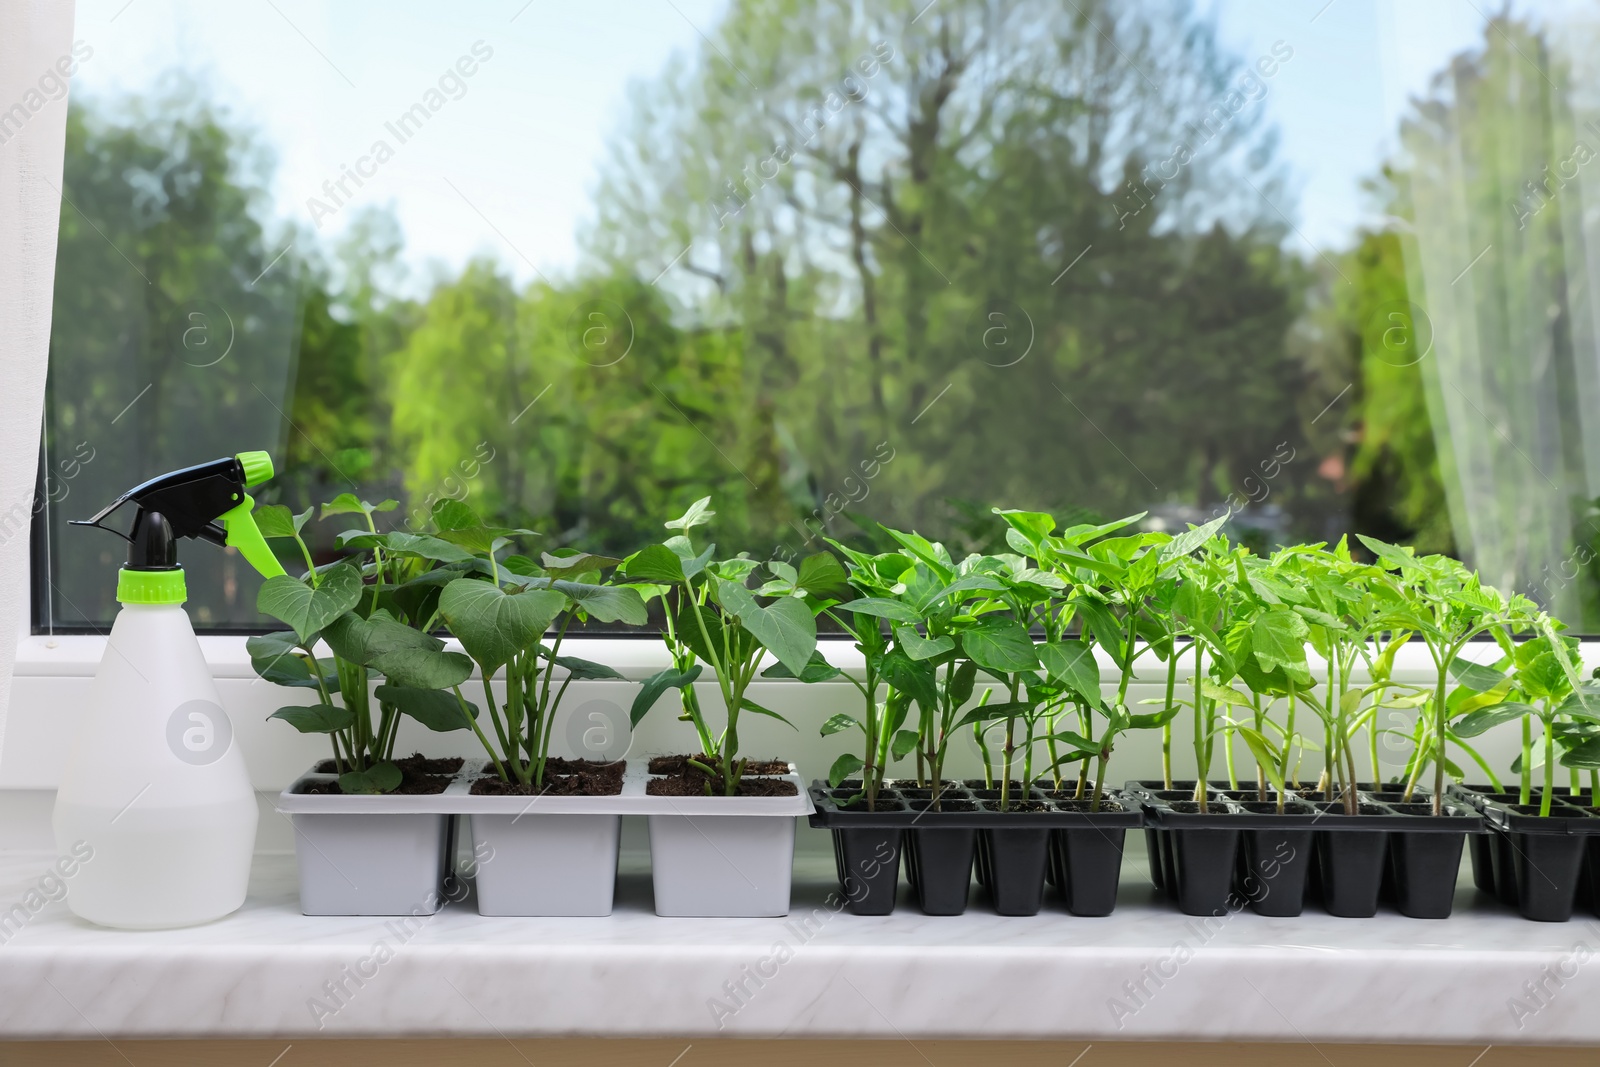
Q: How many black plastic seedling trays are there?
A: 3